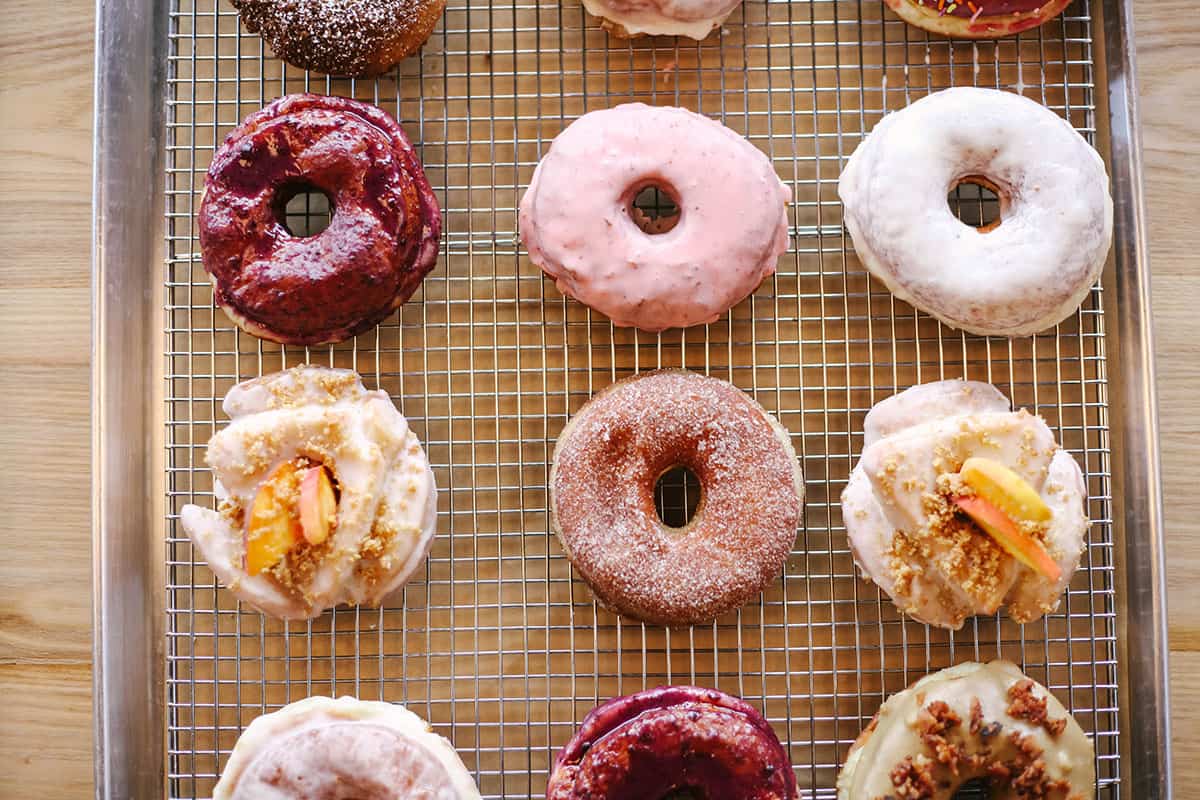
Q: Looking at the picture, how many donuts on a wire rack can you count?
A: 12